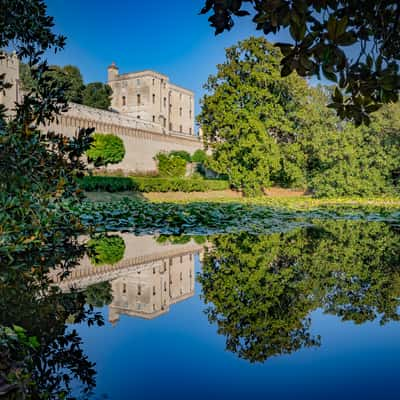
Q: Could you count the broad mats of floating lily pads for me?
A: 1